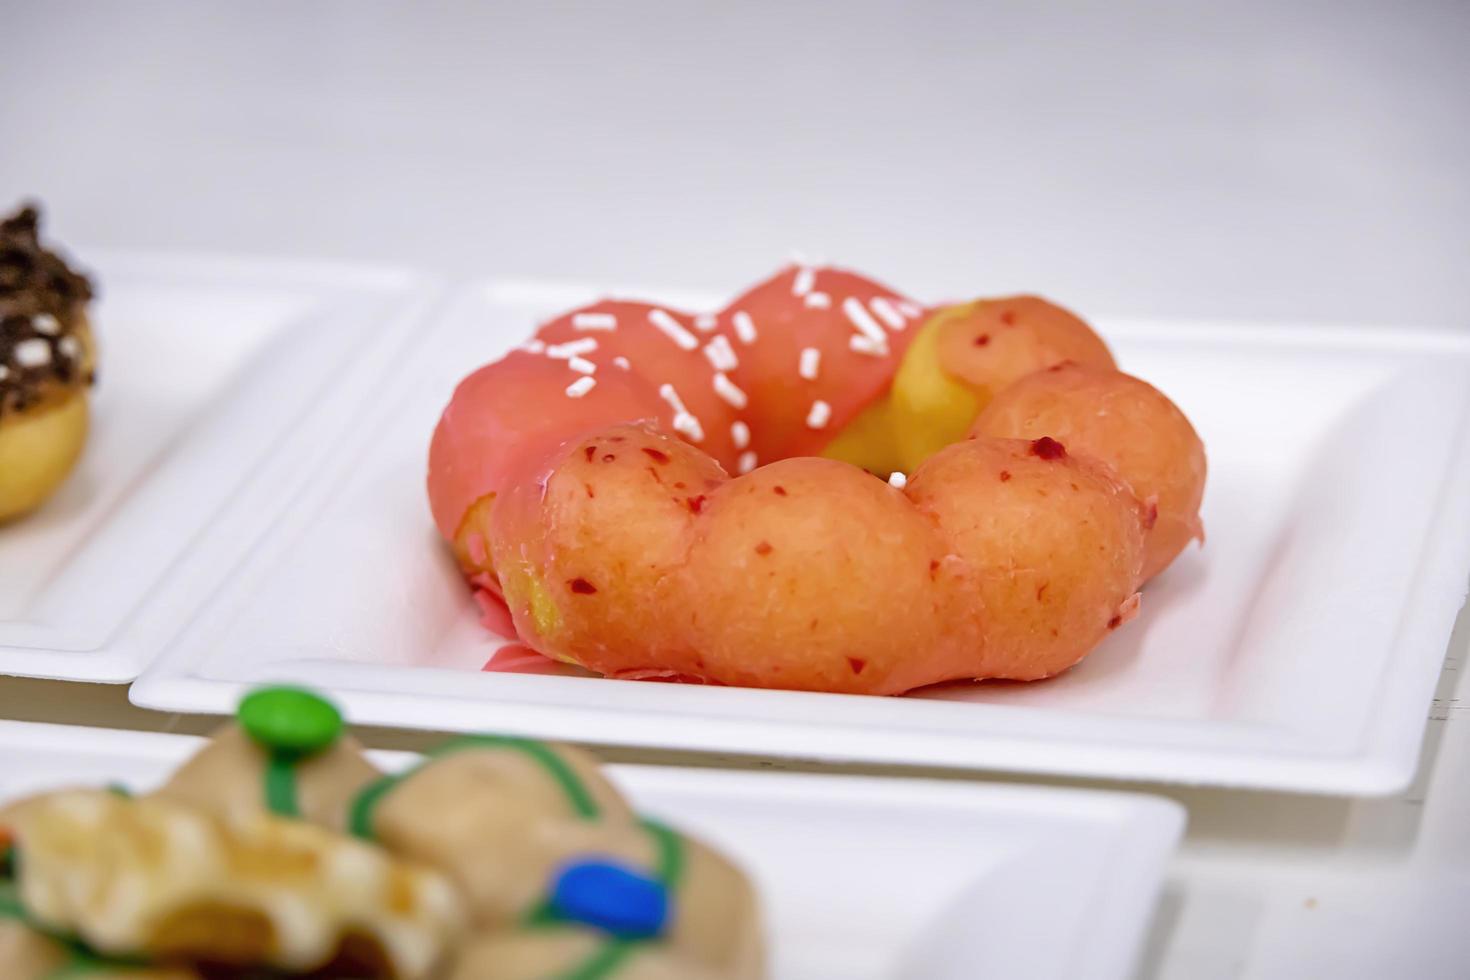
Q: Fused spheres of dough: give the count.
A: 8